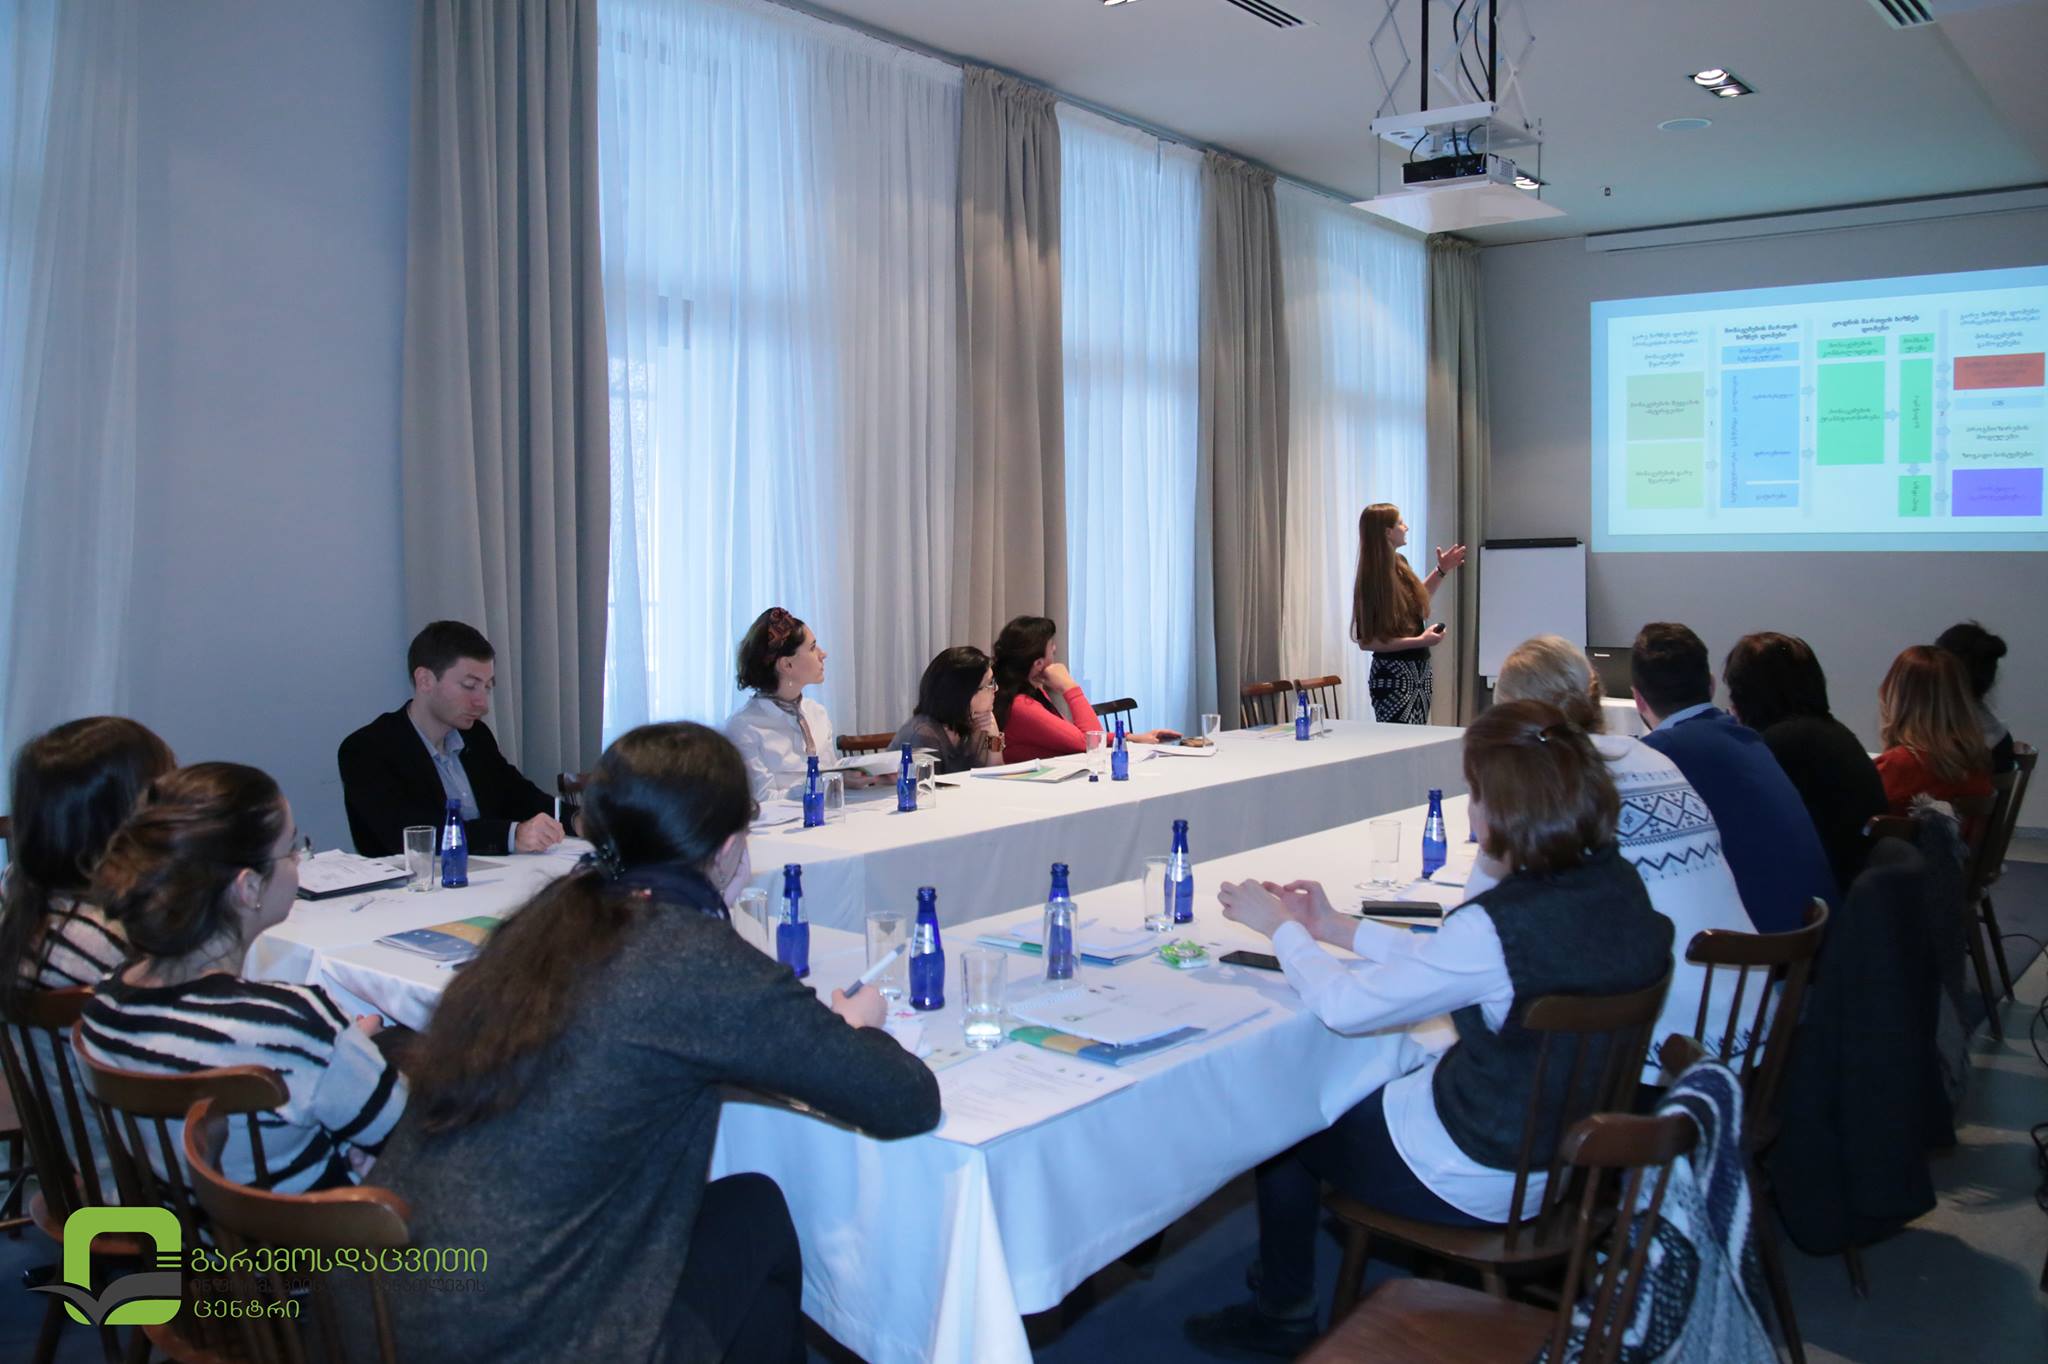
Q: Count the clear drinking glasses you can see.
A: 12